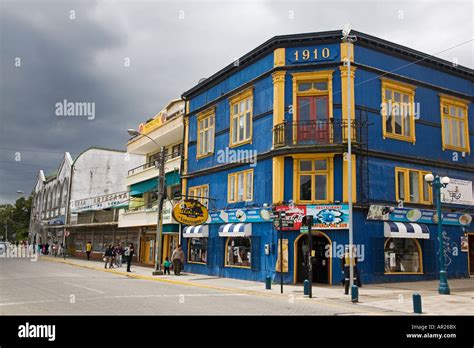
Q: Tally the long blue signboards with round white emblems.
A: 2